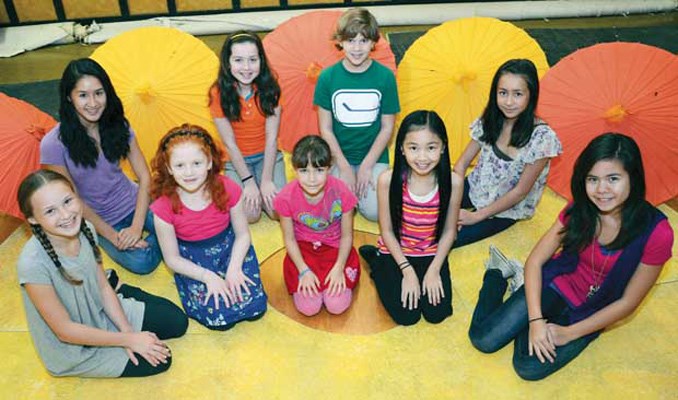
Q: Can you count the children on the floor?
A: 9